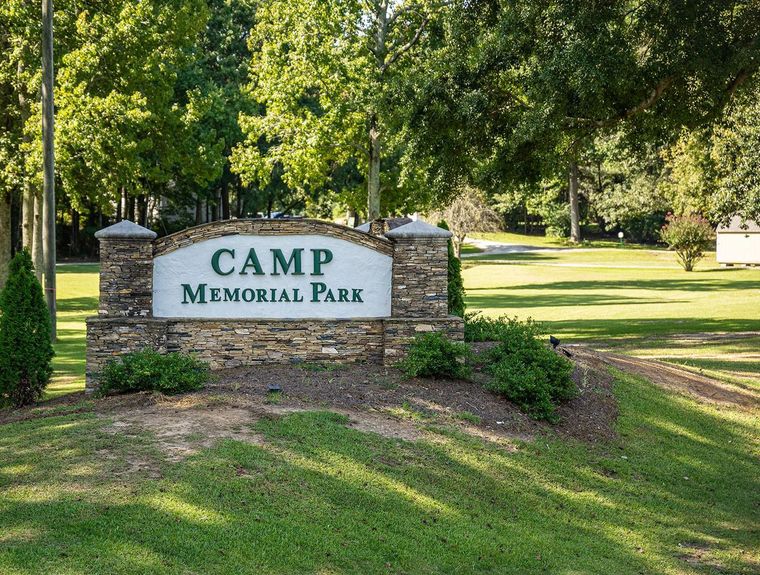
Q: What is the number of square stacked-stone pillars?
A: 2